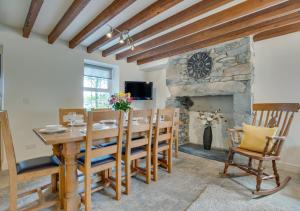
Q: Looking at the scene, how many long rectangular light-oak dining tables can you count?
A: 1